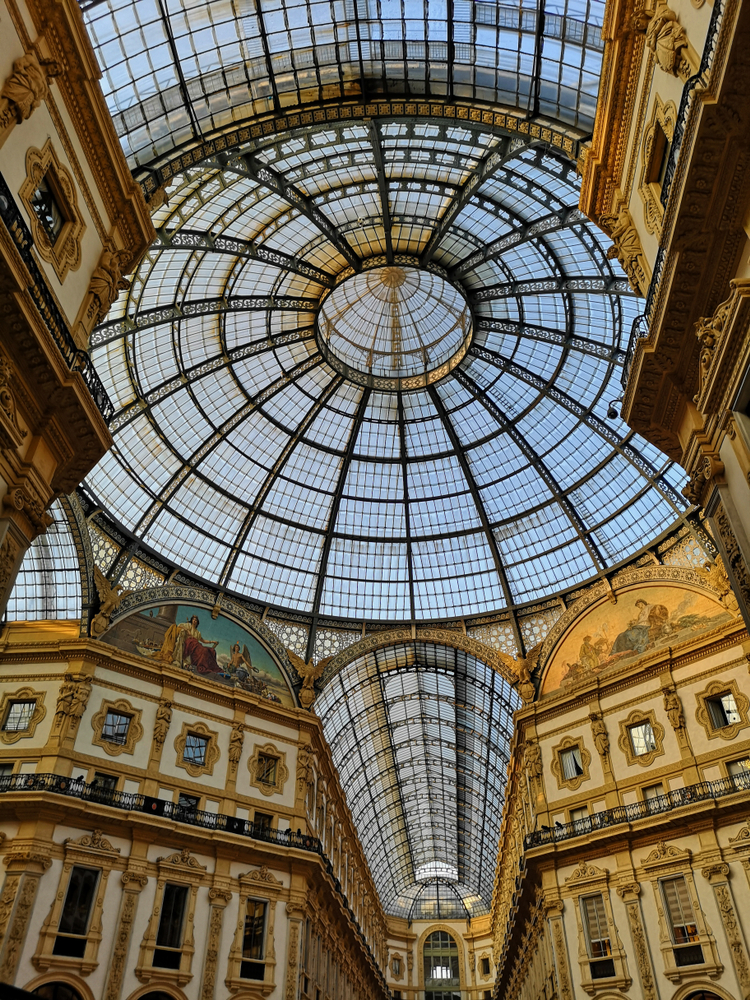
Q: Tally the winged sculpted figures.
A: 4